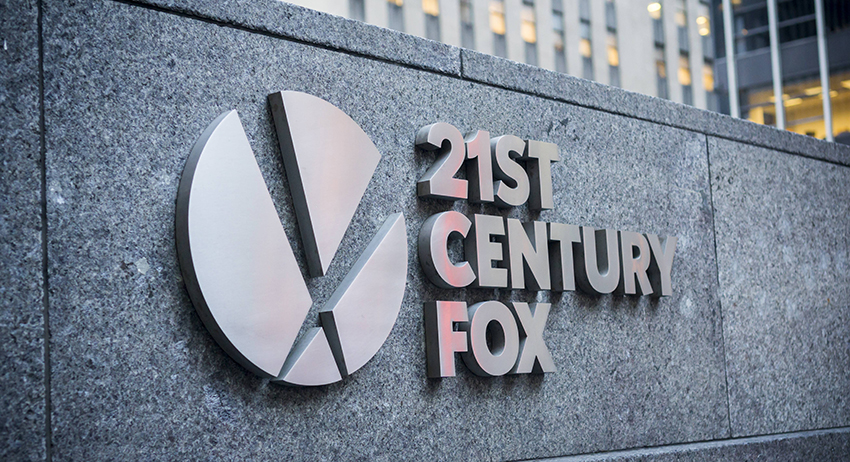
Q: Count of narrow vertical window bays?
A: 12